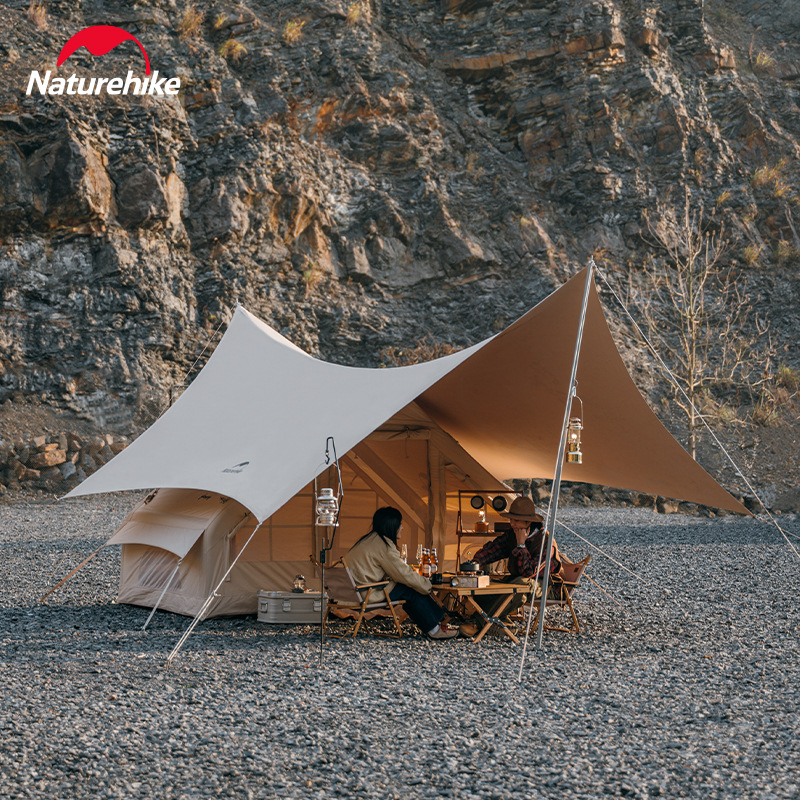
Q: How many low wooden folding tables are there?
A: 1